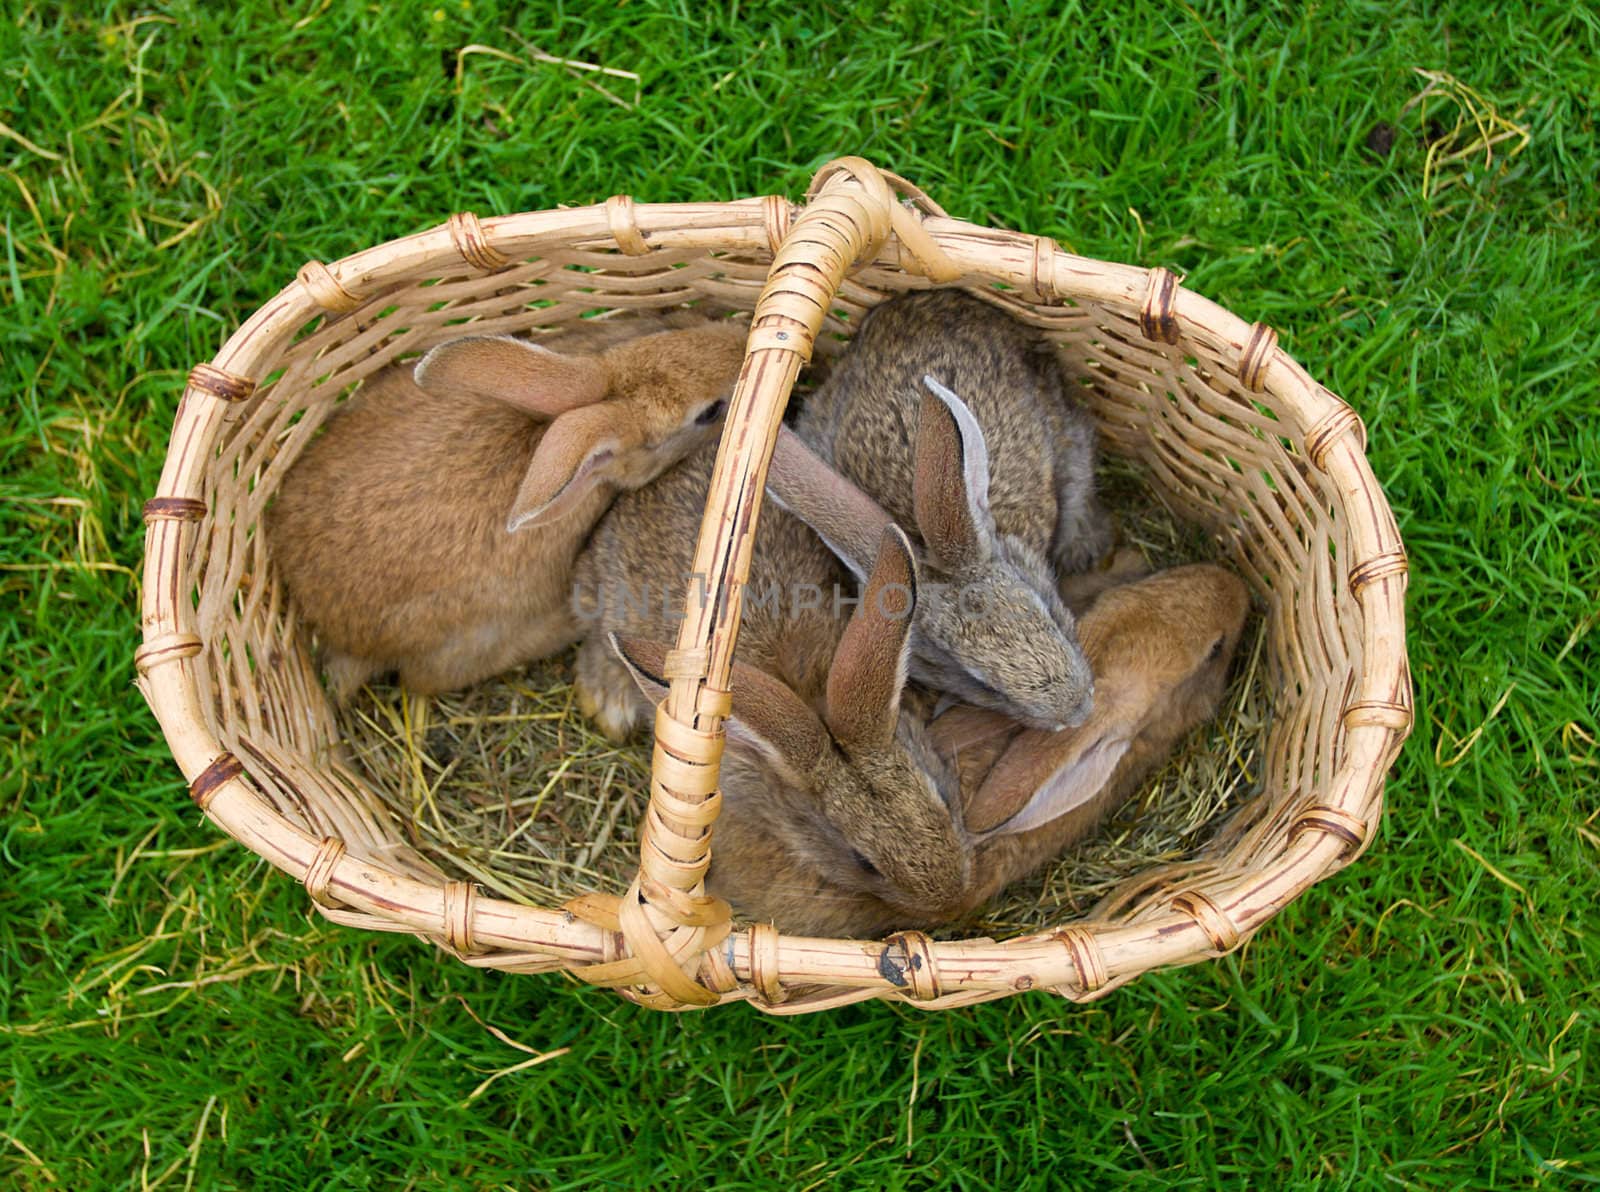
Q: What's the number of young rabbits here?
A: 4